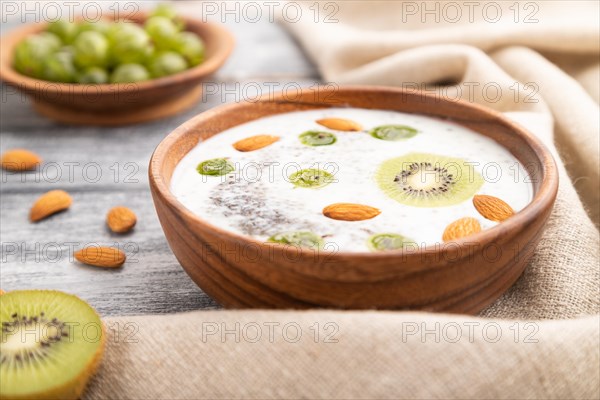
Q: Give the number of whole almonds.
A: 9